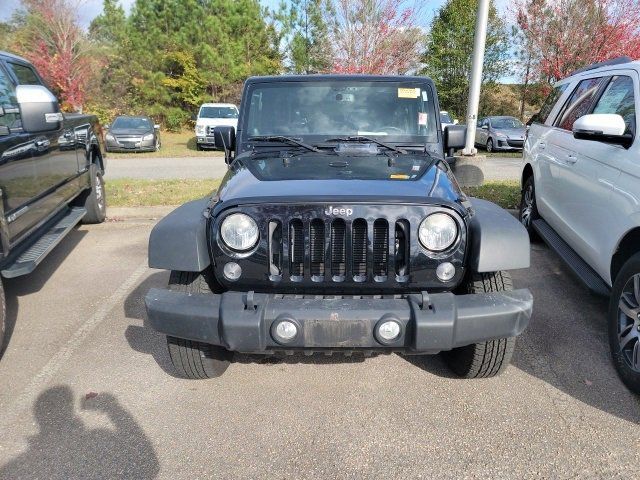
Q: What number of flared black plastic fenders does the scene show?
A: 2